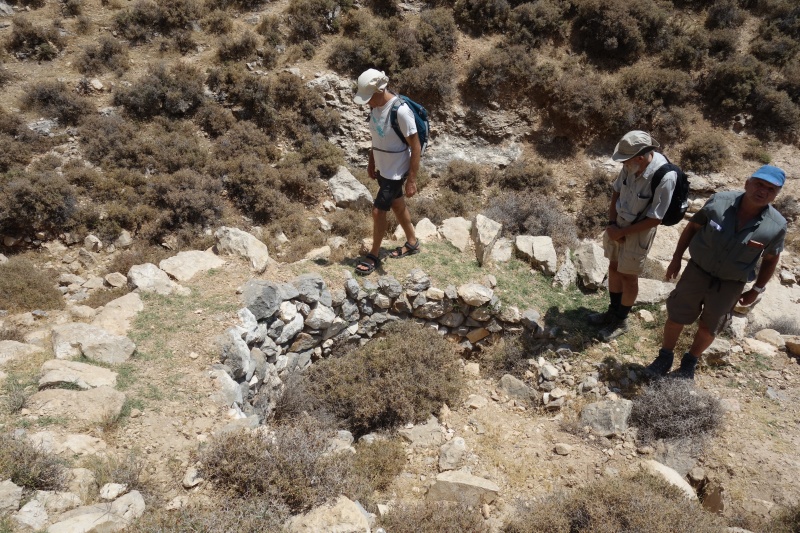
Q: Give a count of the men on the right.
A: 2